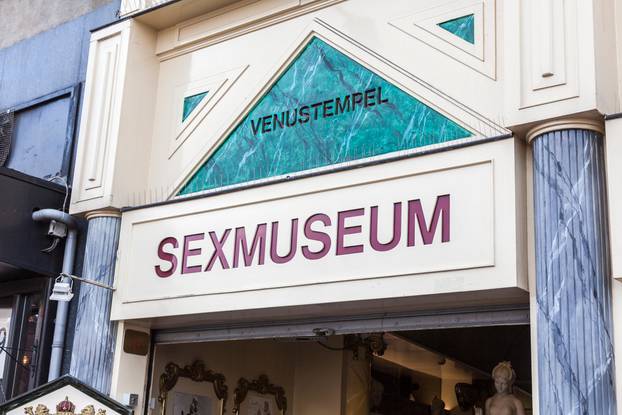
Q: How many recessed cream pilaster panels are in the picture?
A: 2